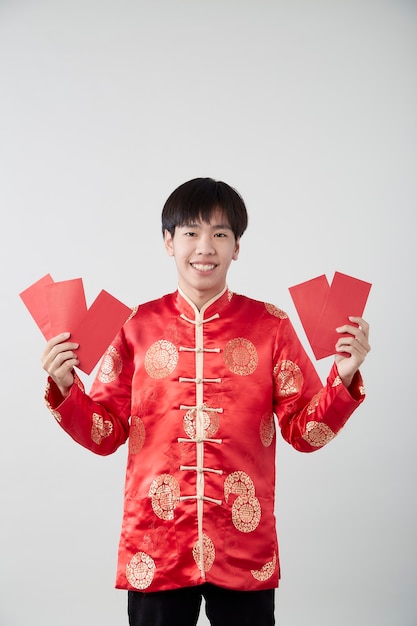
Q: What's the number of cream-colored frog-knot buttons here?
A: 7